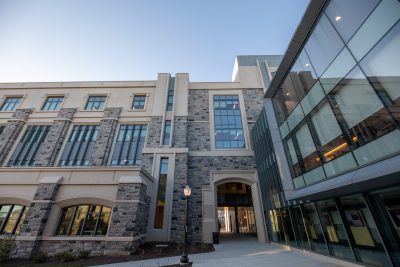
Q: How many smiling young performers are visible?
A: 0